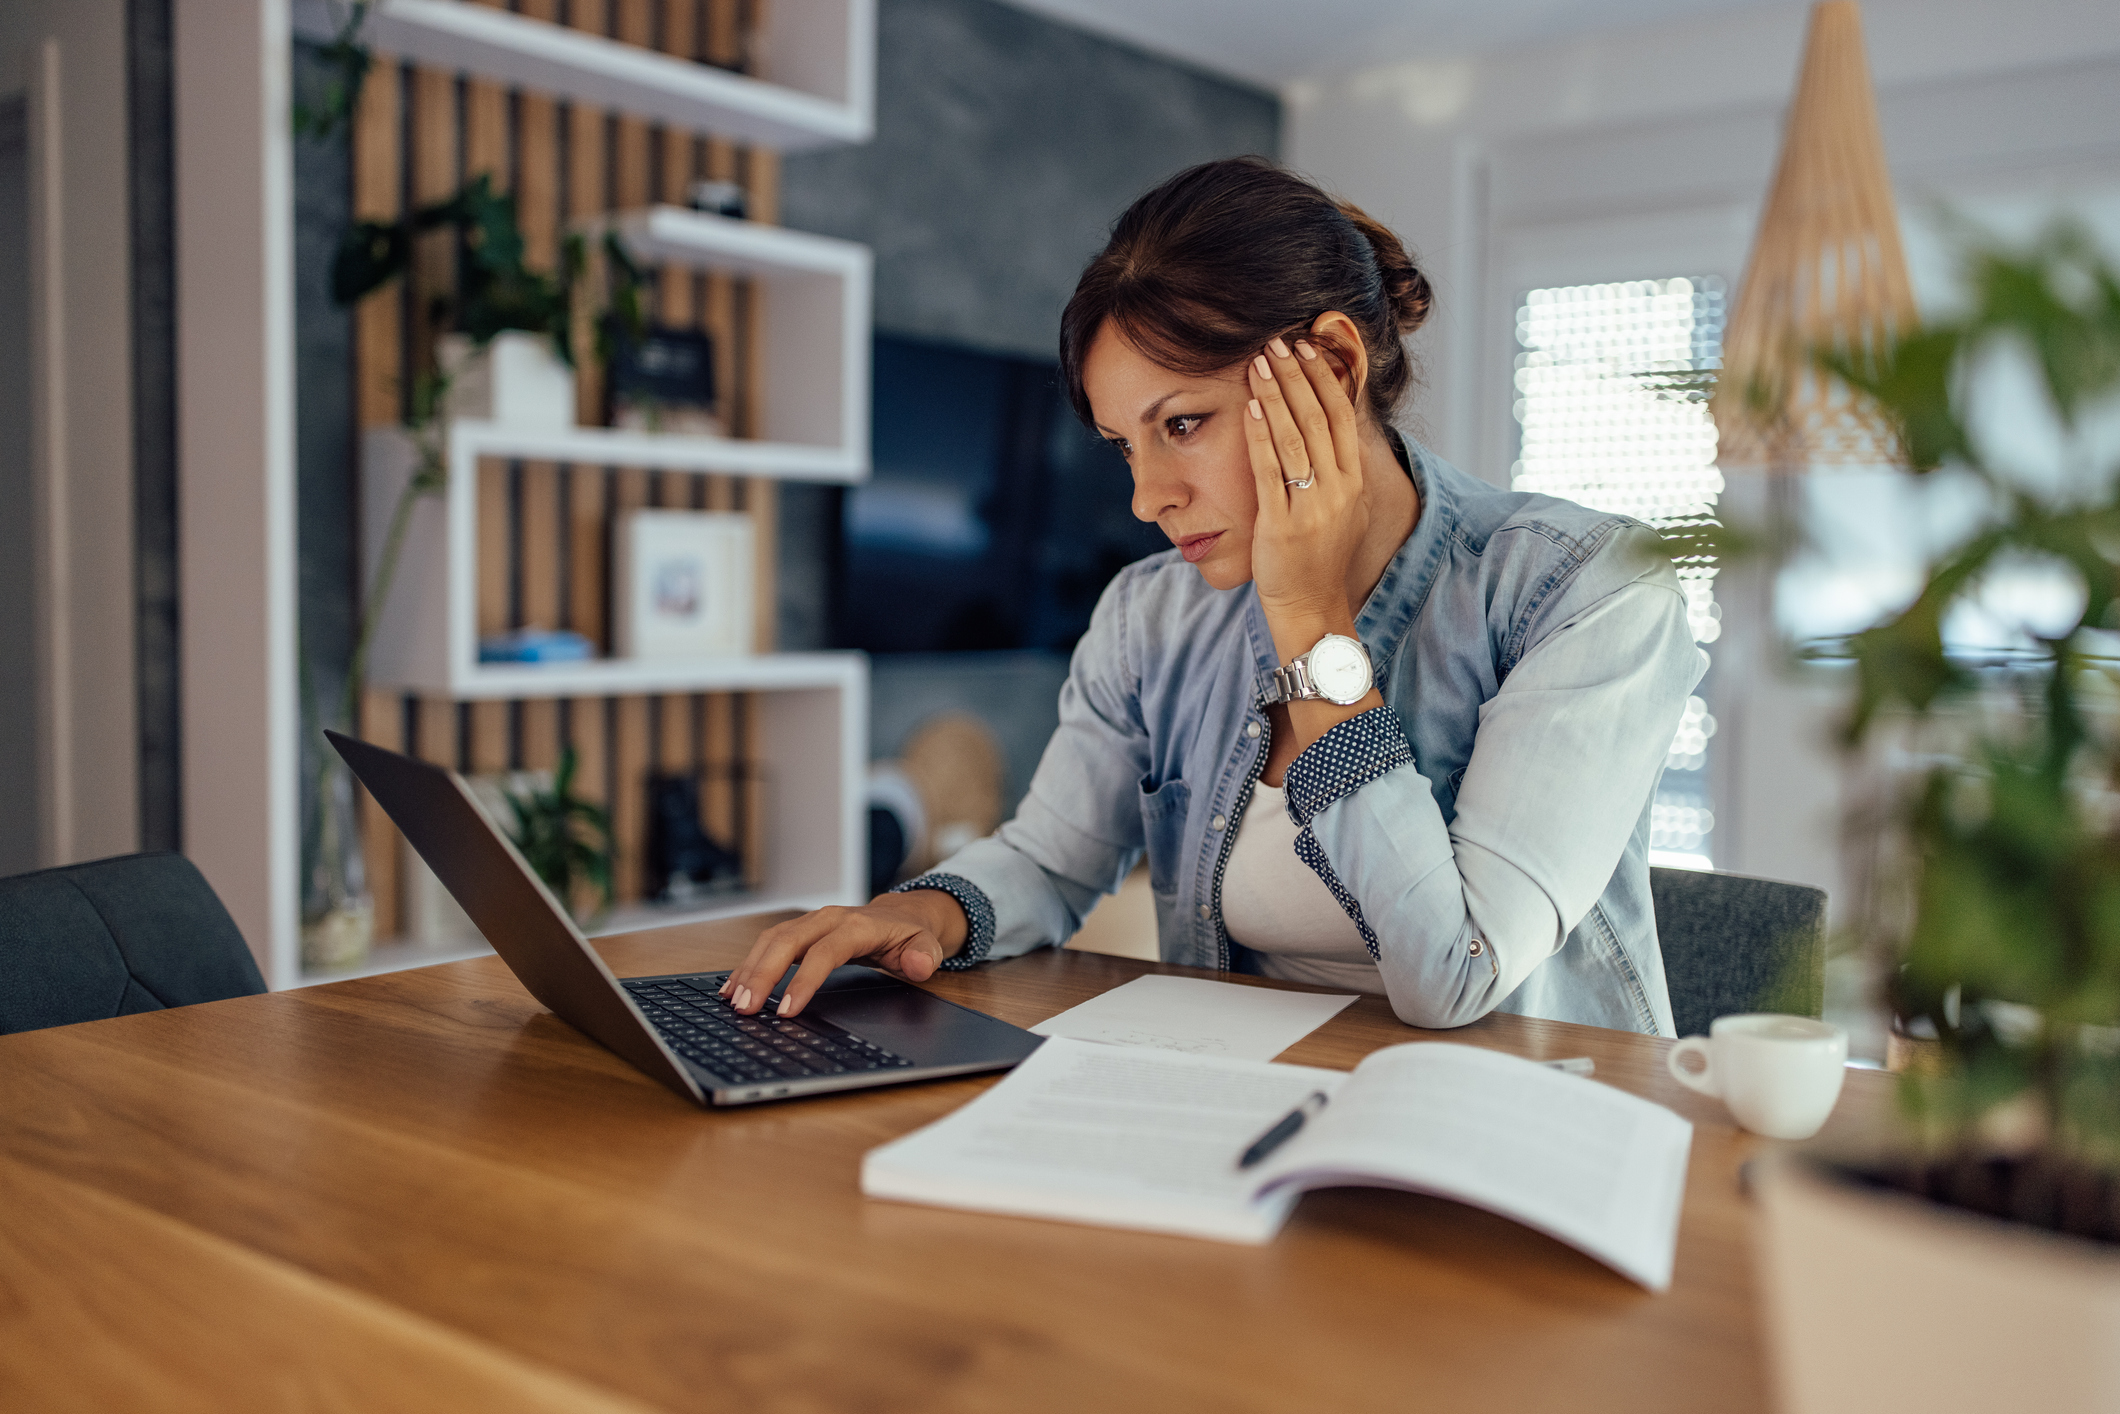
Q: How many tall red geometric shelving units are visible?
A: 0